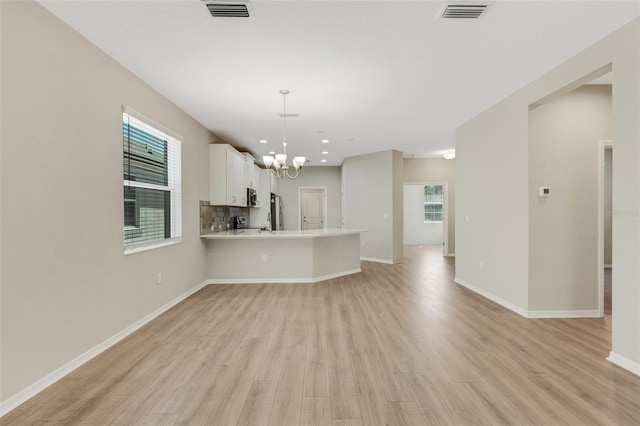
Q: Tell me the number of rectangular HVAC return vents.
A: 2